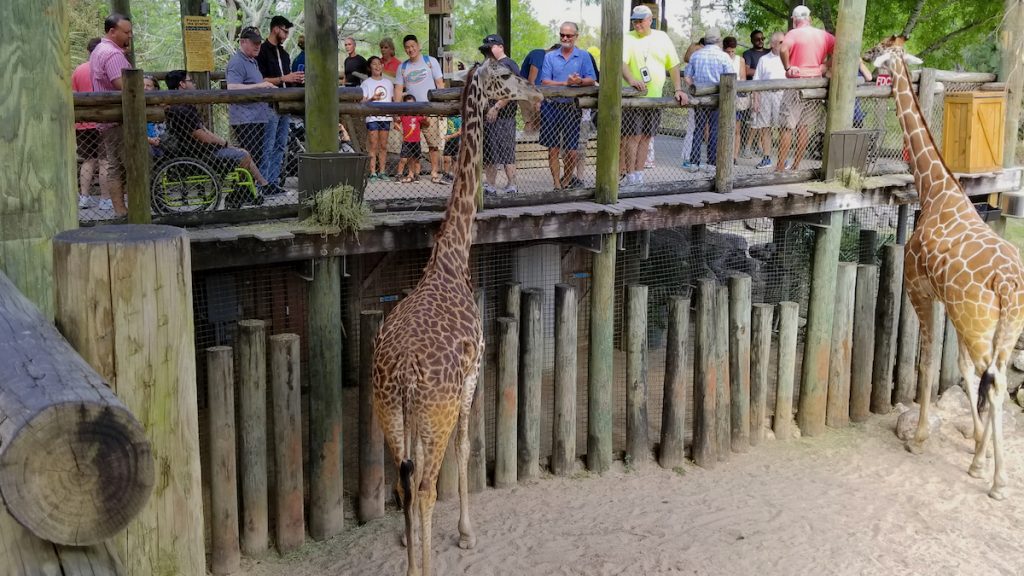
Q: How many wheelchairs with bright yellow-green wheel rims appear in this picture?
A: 1